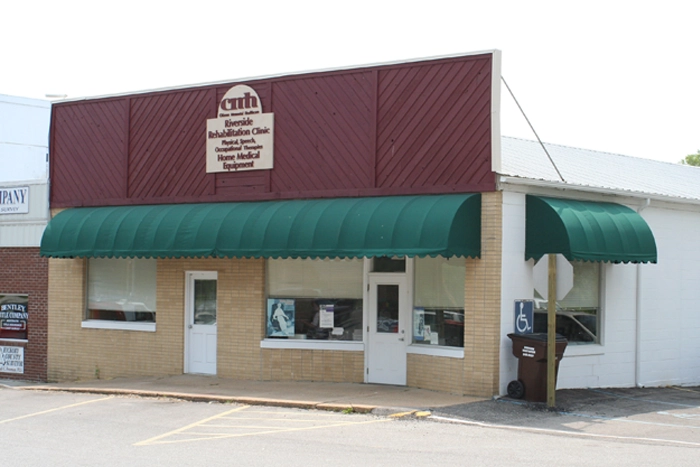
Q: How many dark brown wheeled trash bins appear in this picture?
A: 1